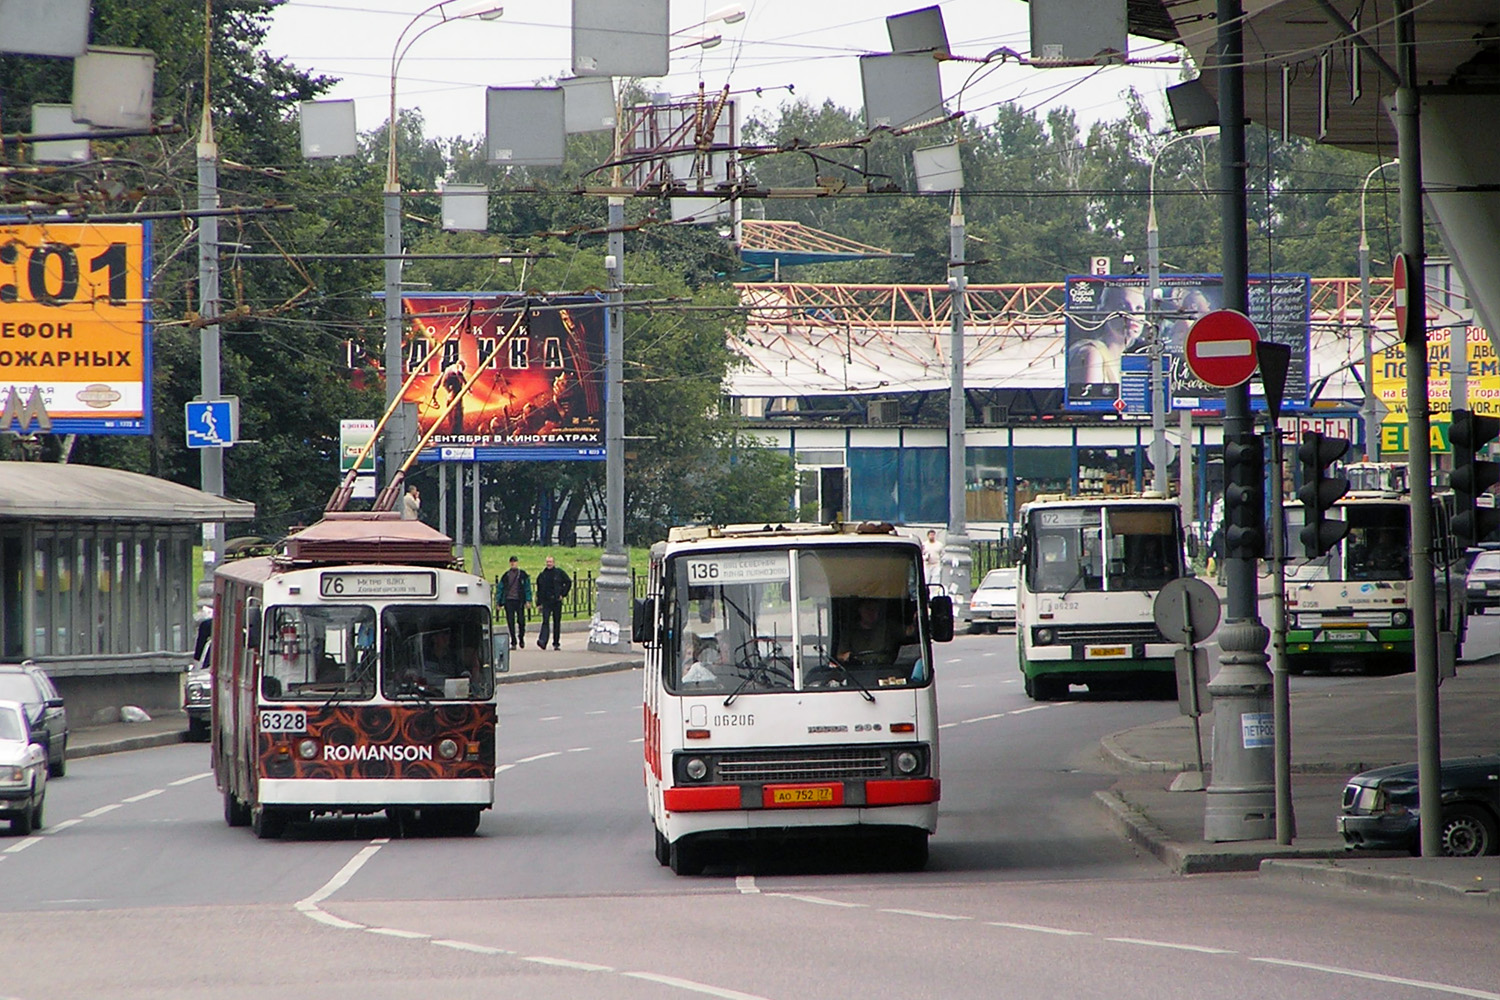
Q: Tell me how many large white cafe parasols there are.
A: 0